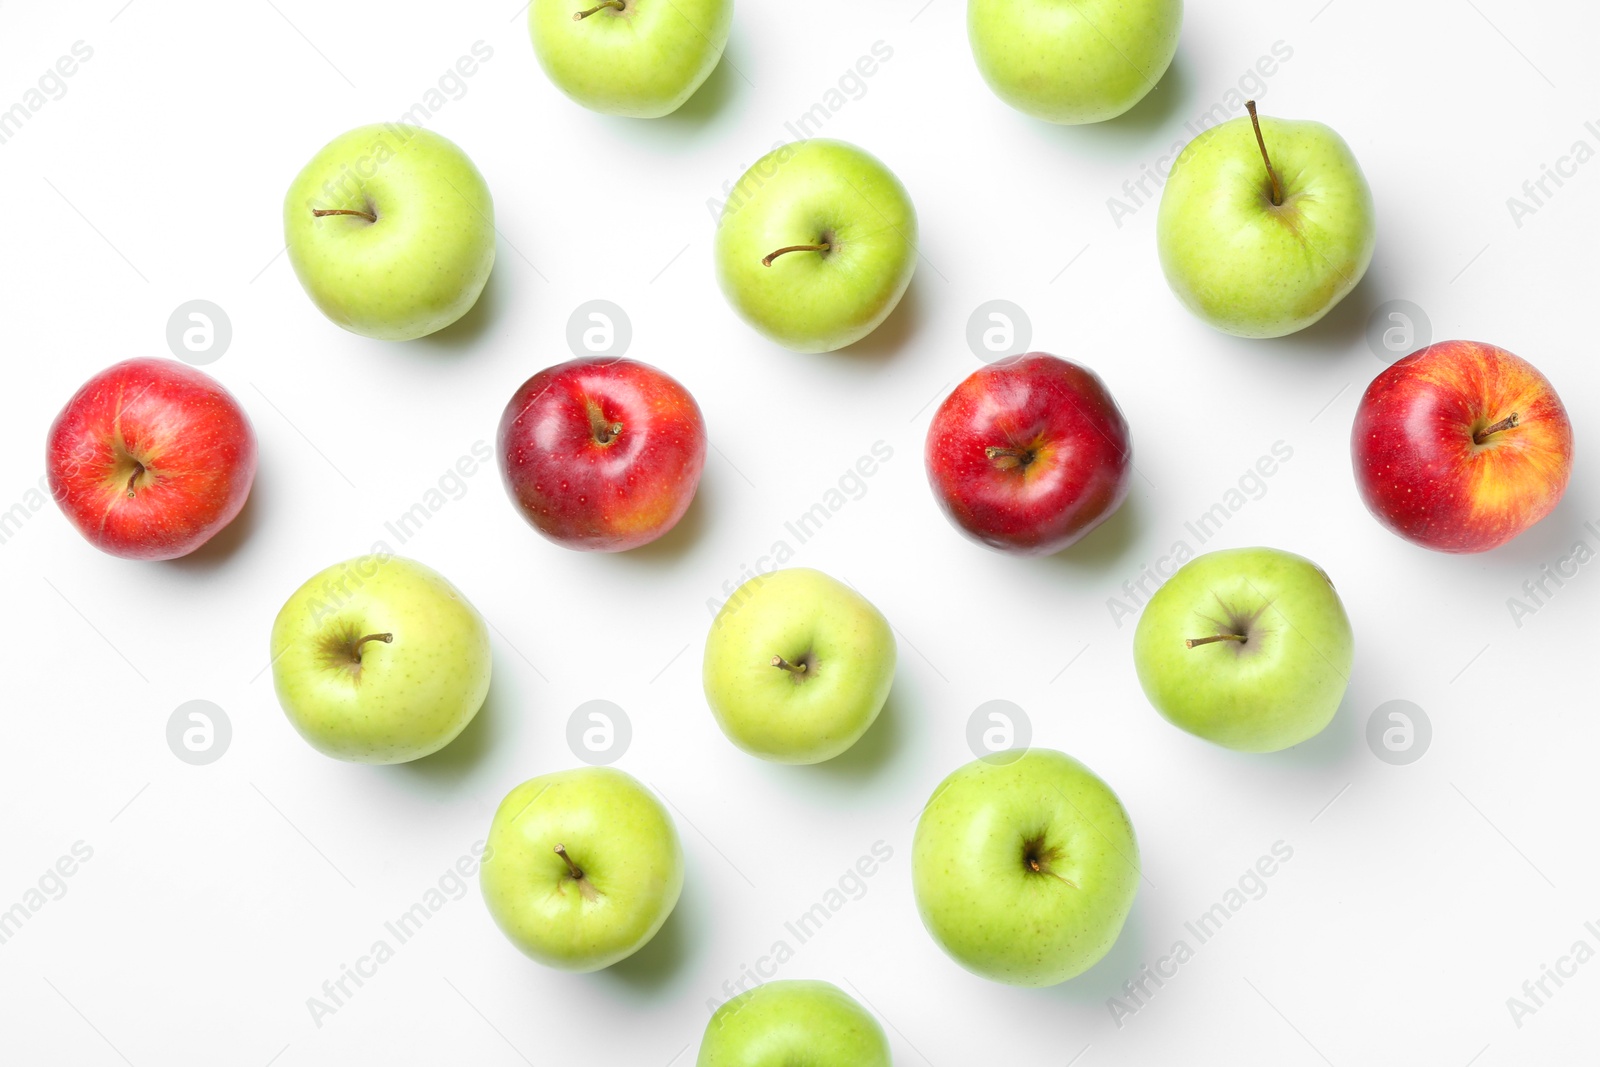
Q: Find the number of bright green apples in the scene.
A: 11